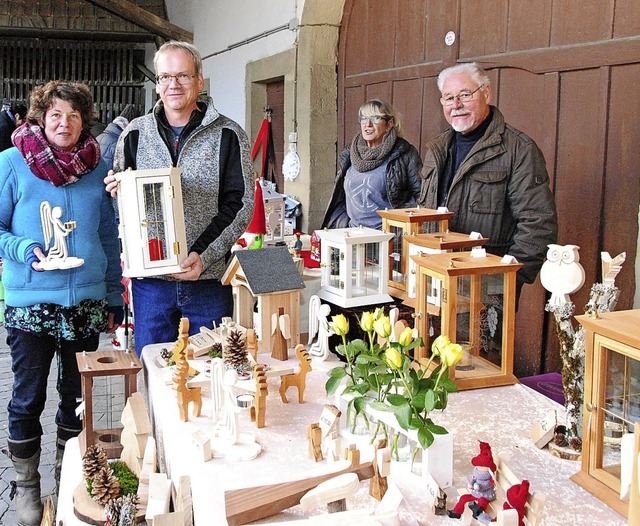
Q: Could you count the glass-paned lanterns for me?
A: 7